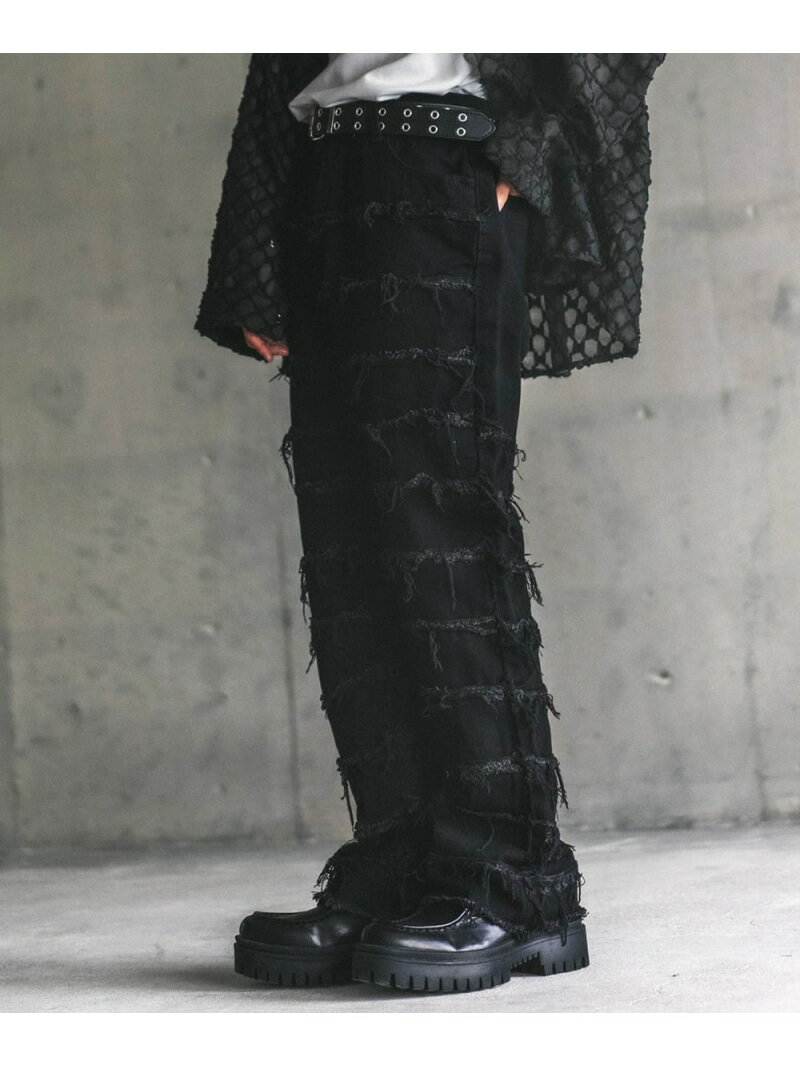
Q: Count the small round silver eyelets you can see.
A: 14